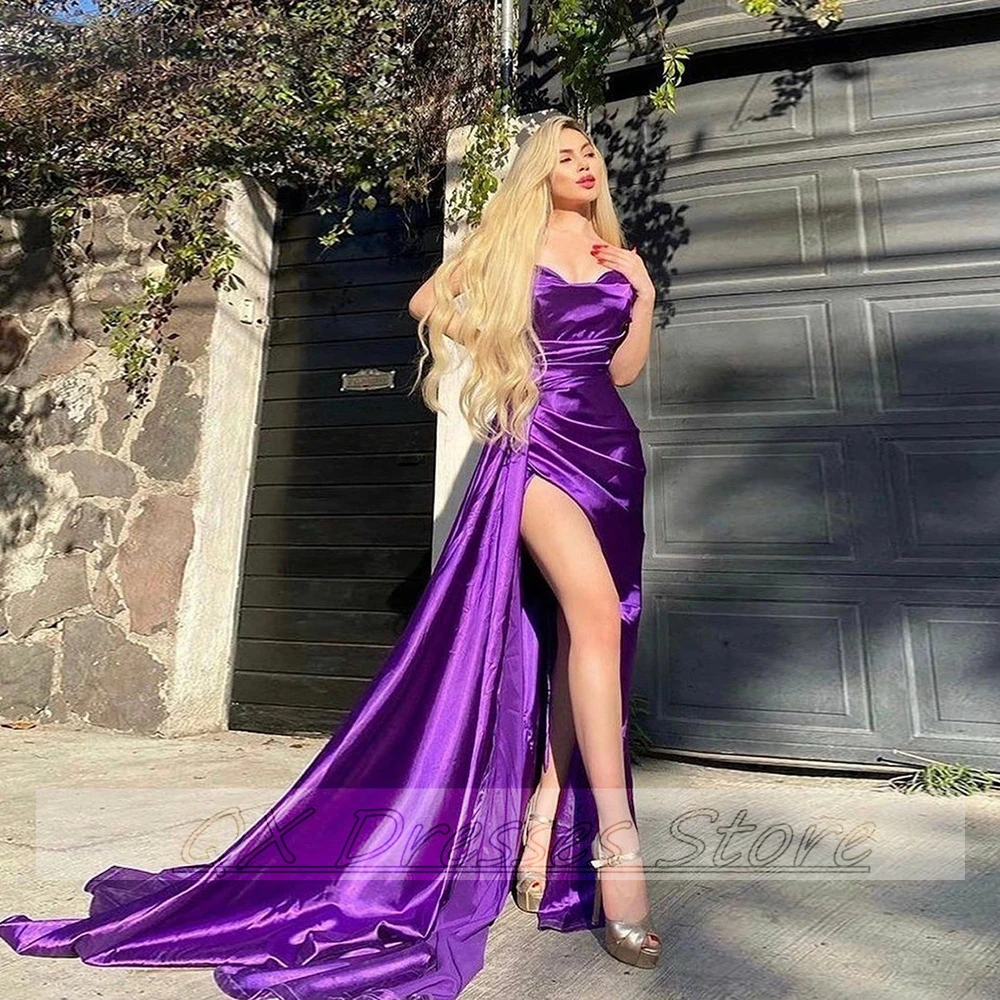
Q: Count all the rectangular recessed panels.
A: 10